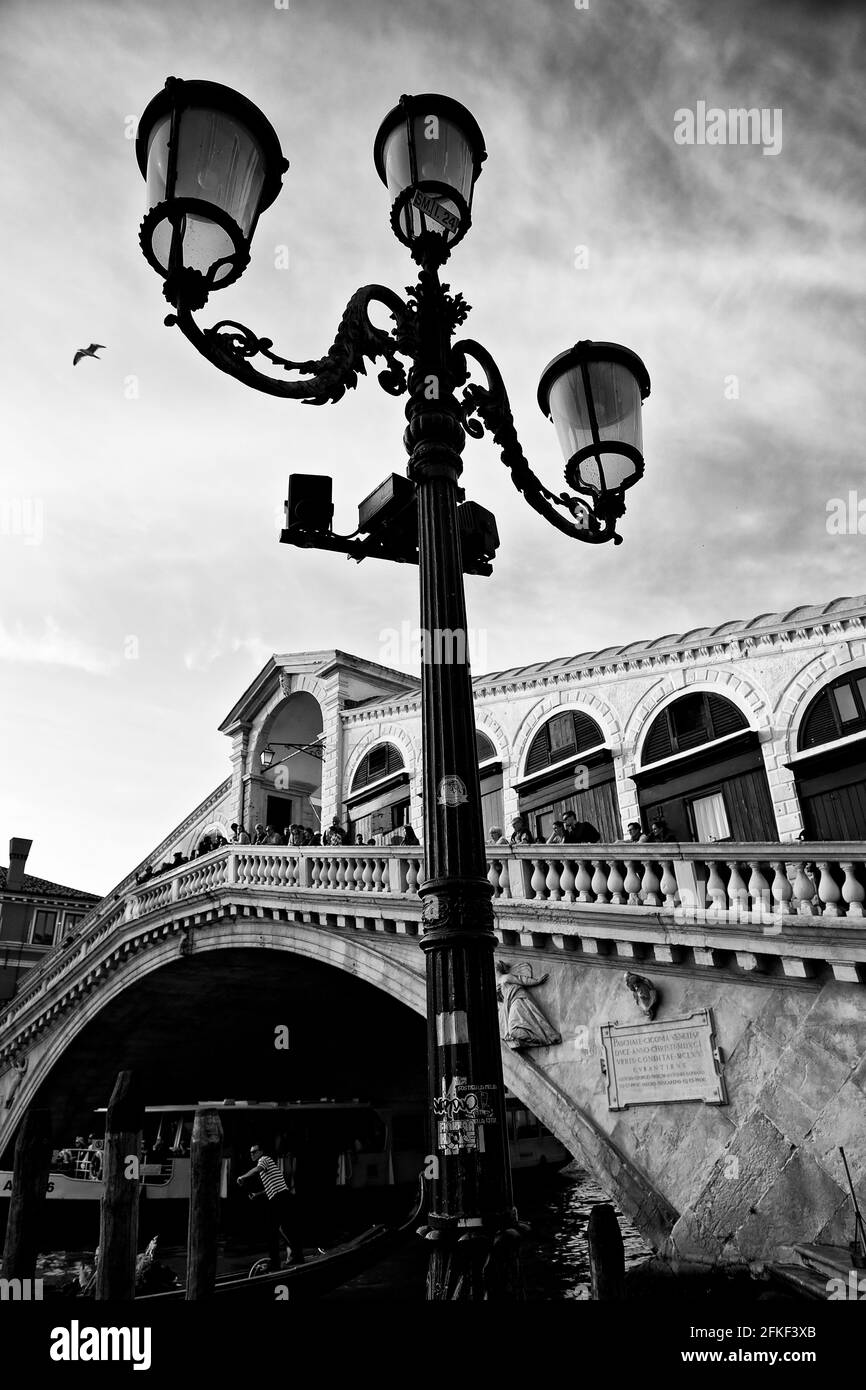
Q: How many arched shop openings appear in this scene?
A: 5